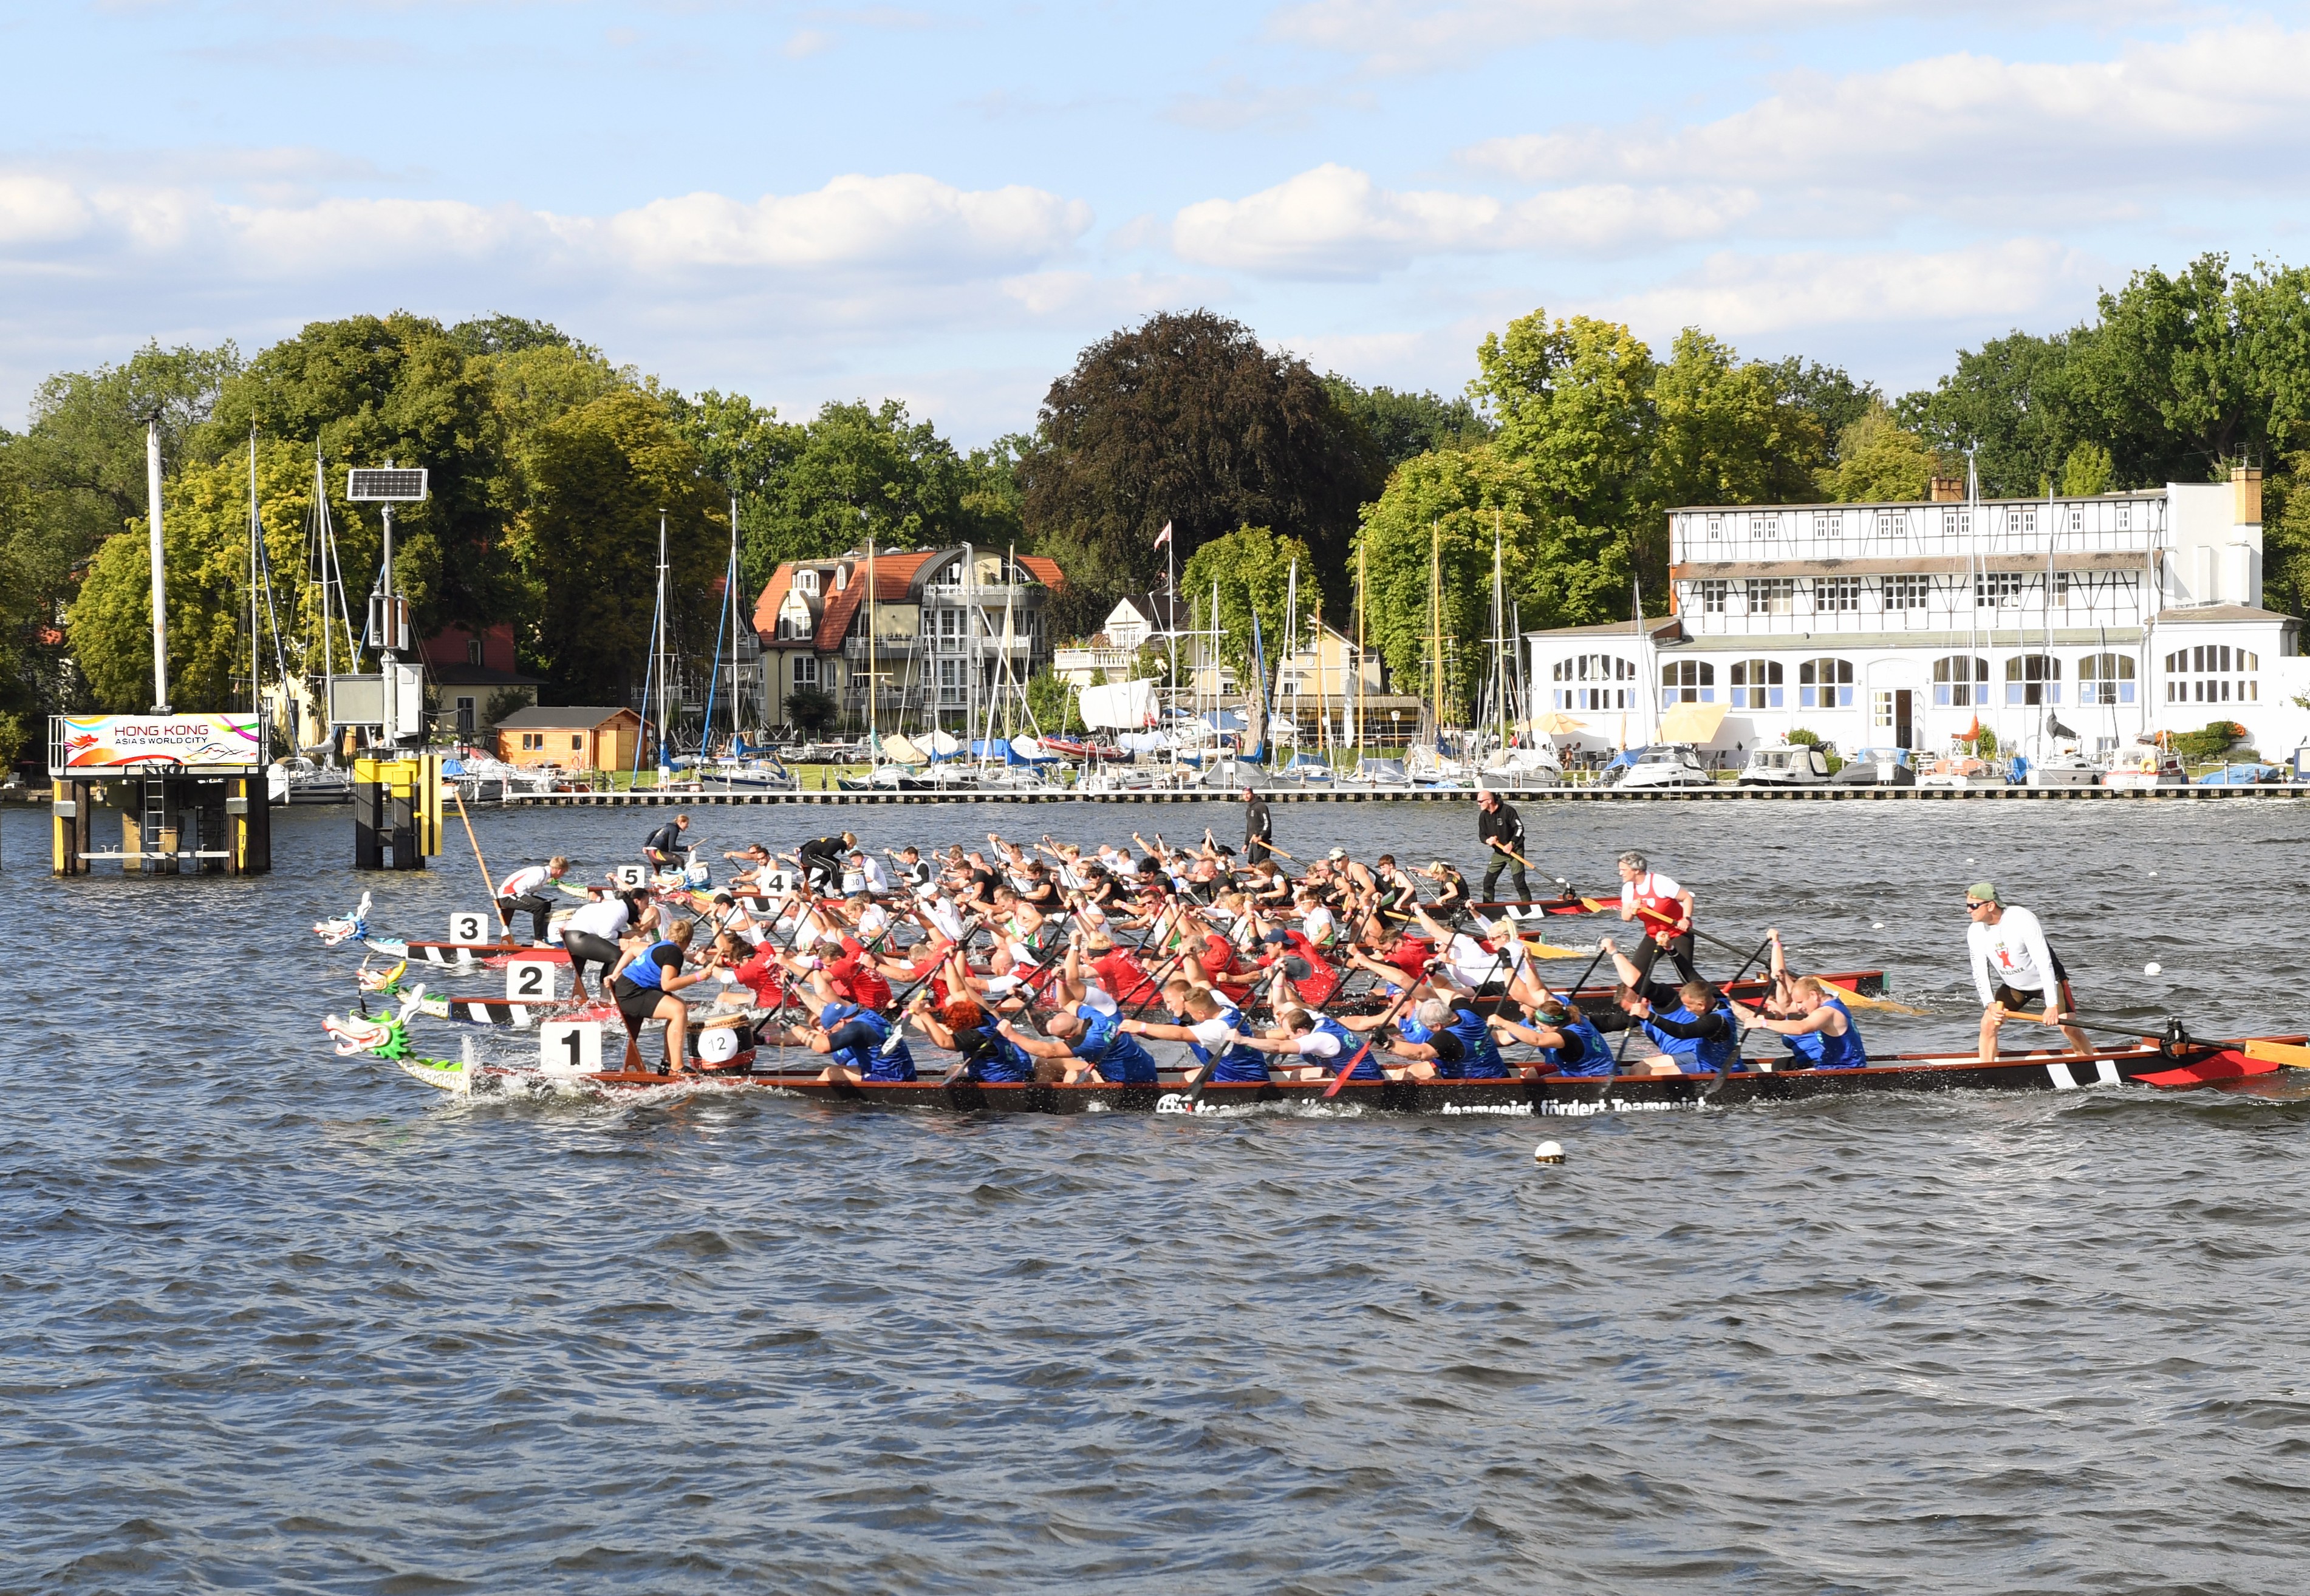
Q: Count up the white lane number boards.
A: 5